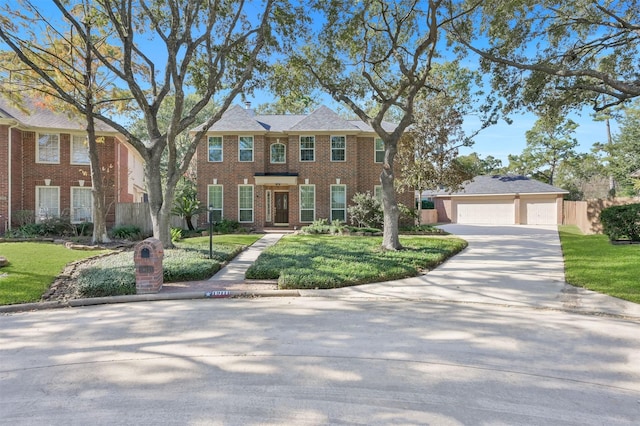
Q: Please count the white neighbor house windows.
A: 4